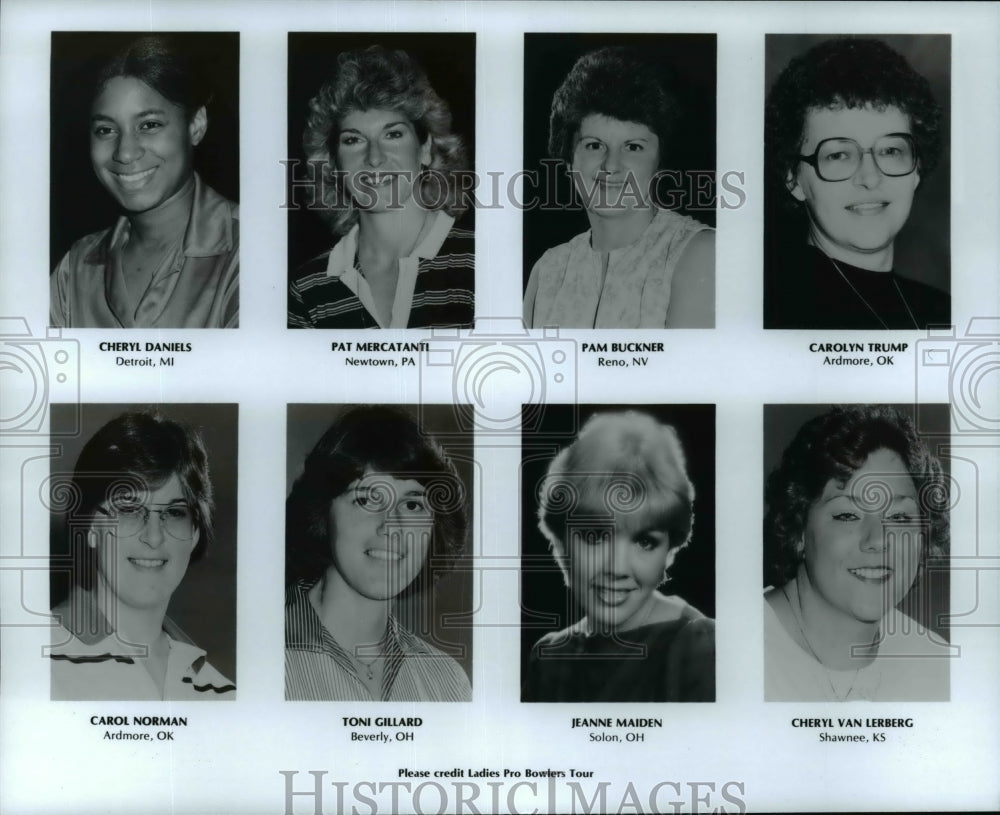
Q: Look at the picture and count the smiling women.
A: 8